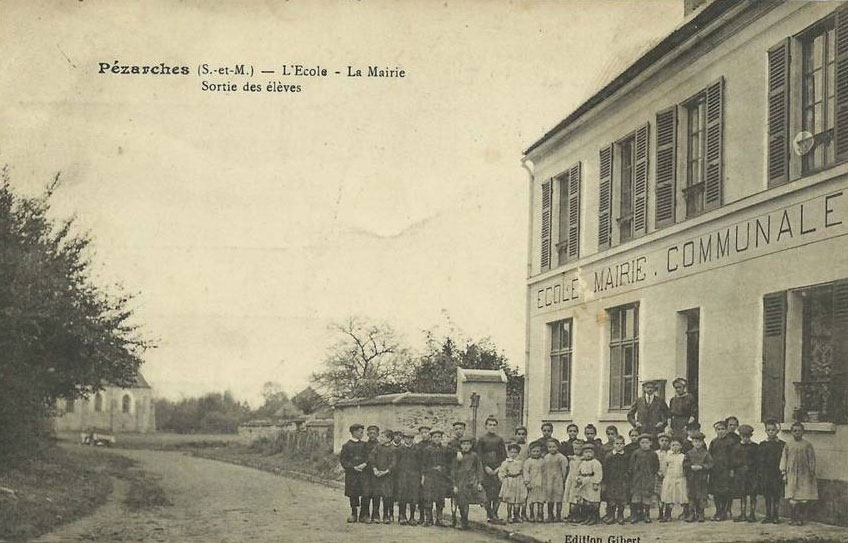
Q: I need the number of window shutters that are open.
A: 10